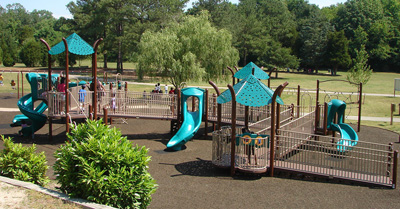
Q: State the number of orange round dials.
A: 2